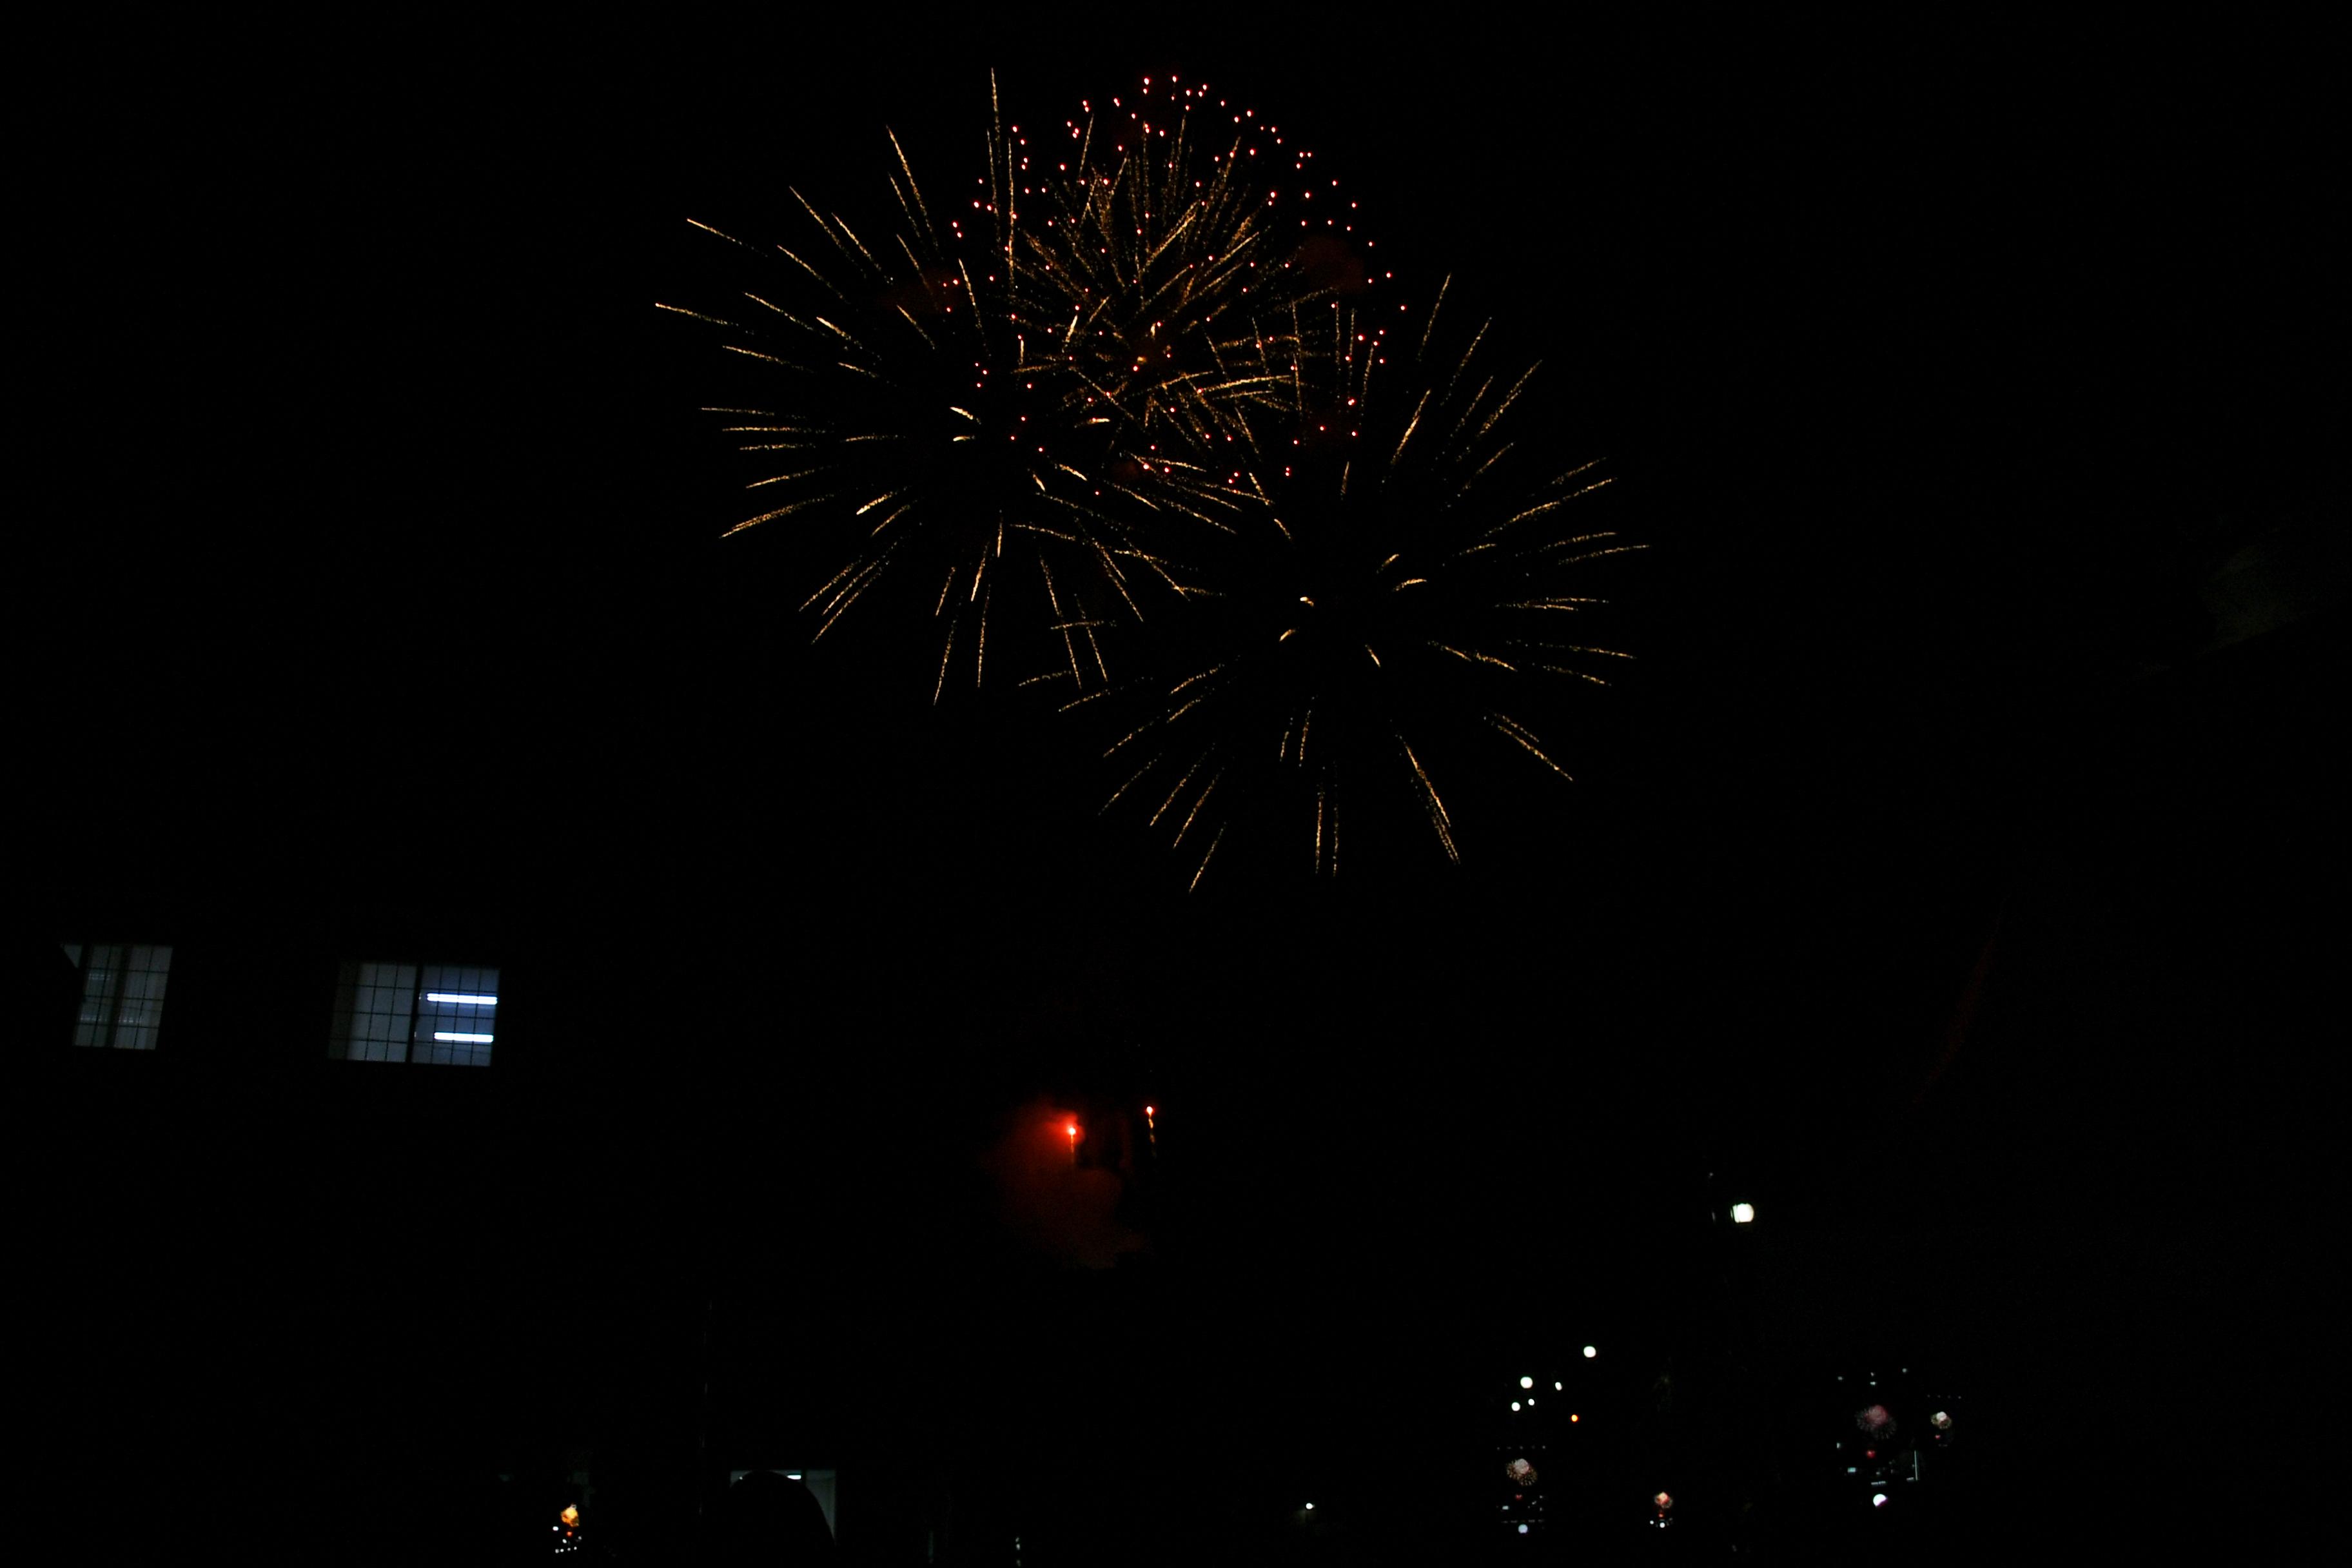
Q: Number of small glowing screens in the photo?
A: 5